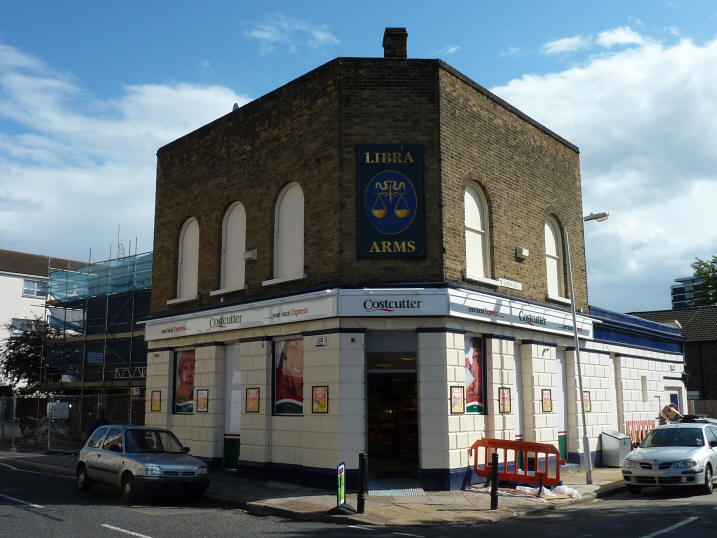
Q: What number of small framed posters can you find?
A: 8